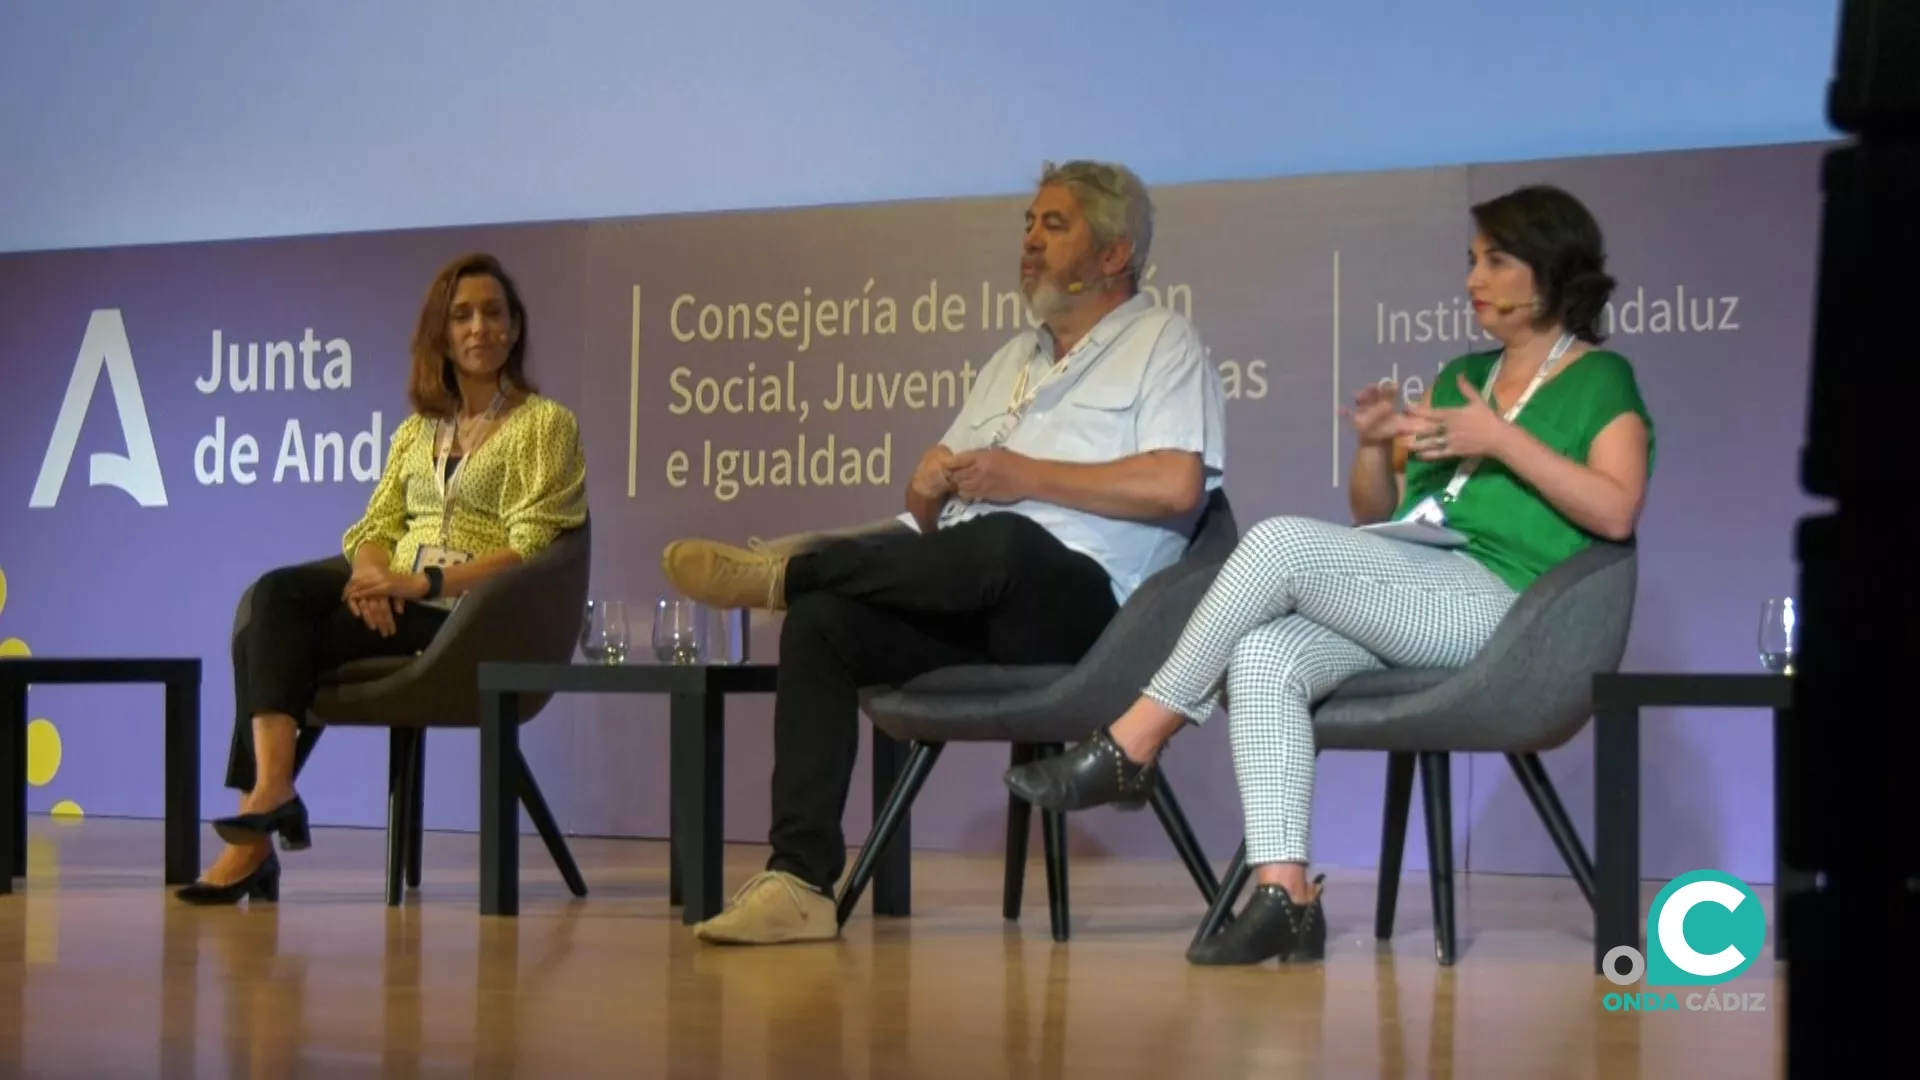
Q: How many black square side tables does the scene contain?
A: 3